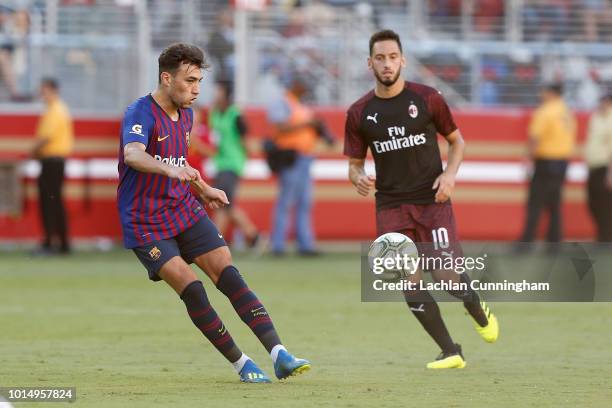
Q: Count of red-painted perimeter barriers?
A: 1